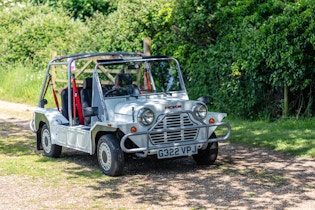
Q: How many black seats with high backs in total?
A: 2